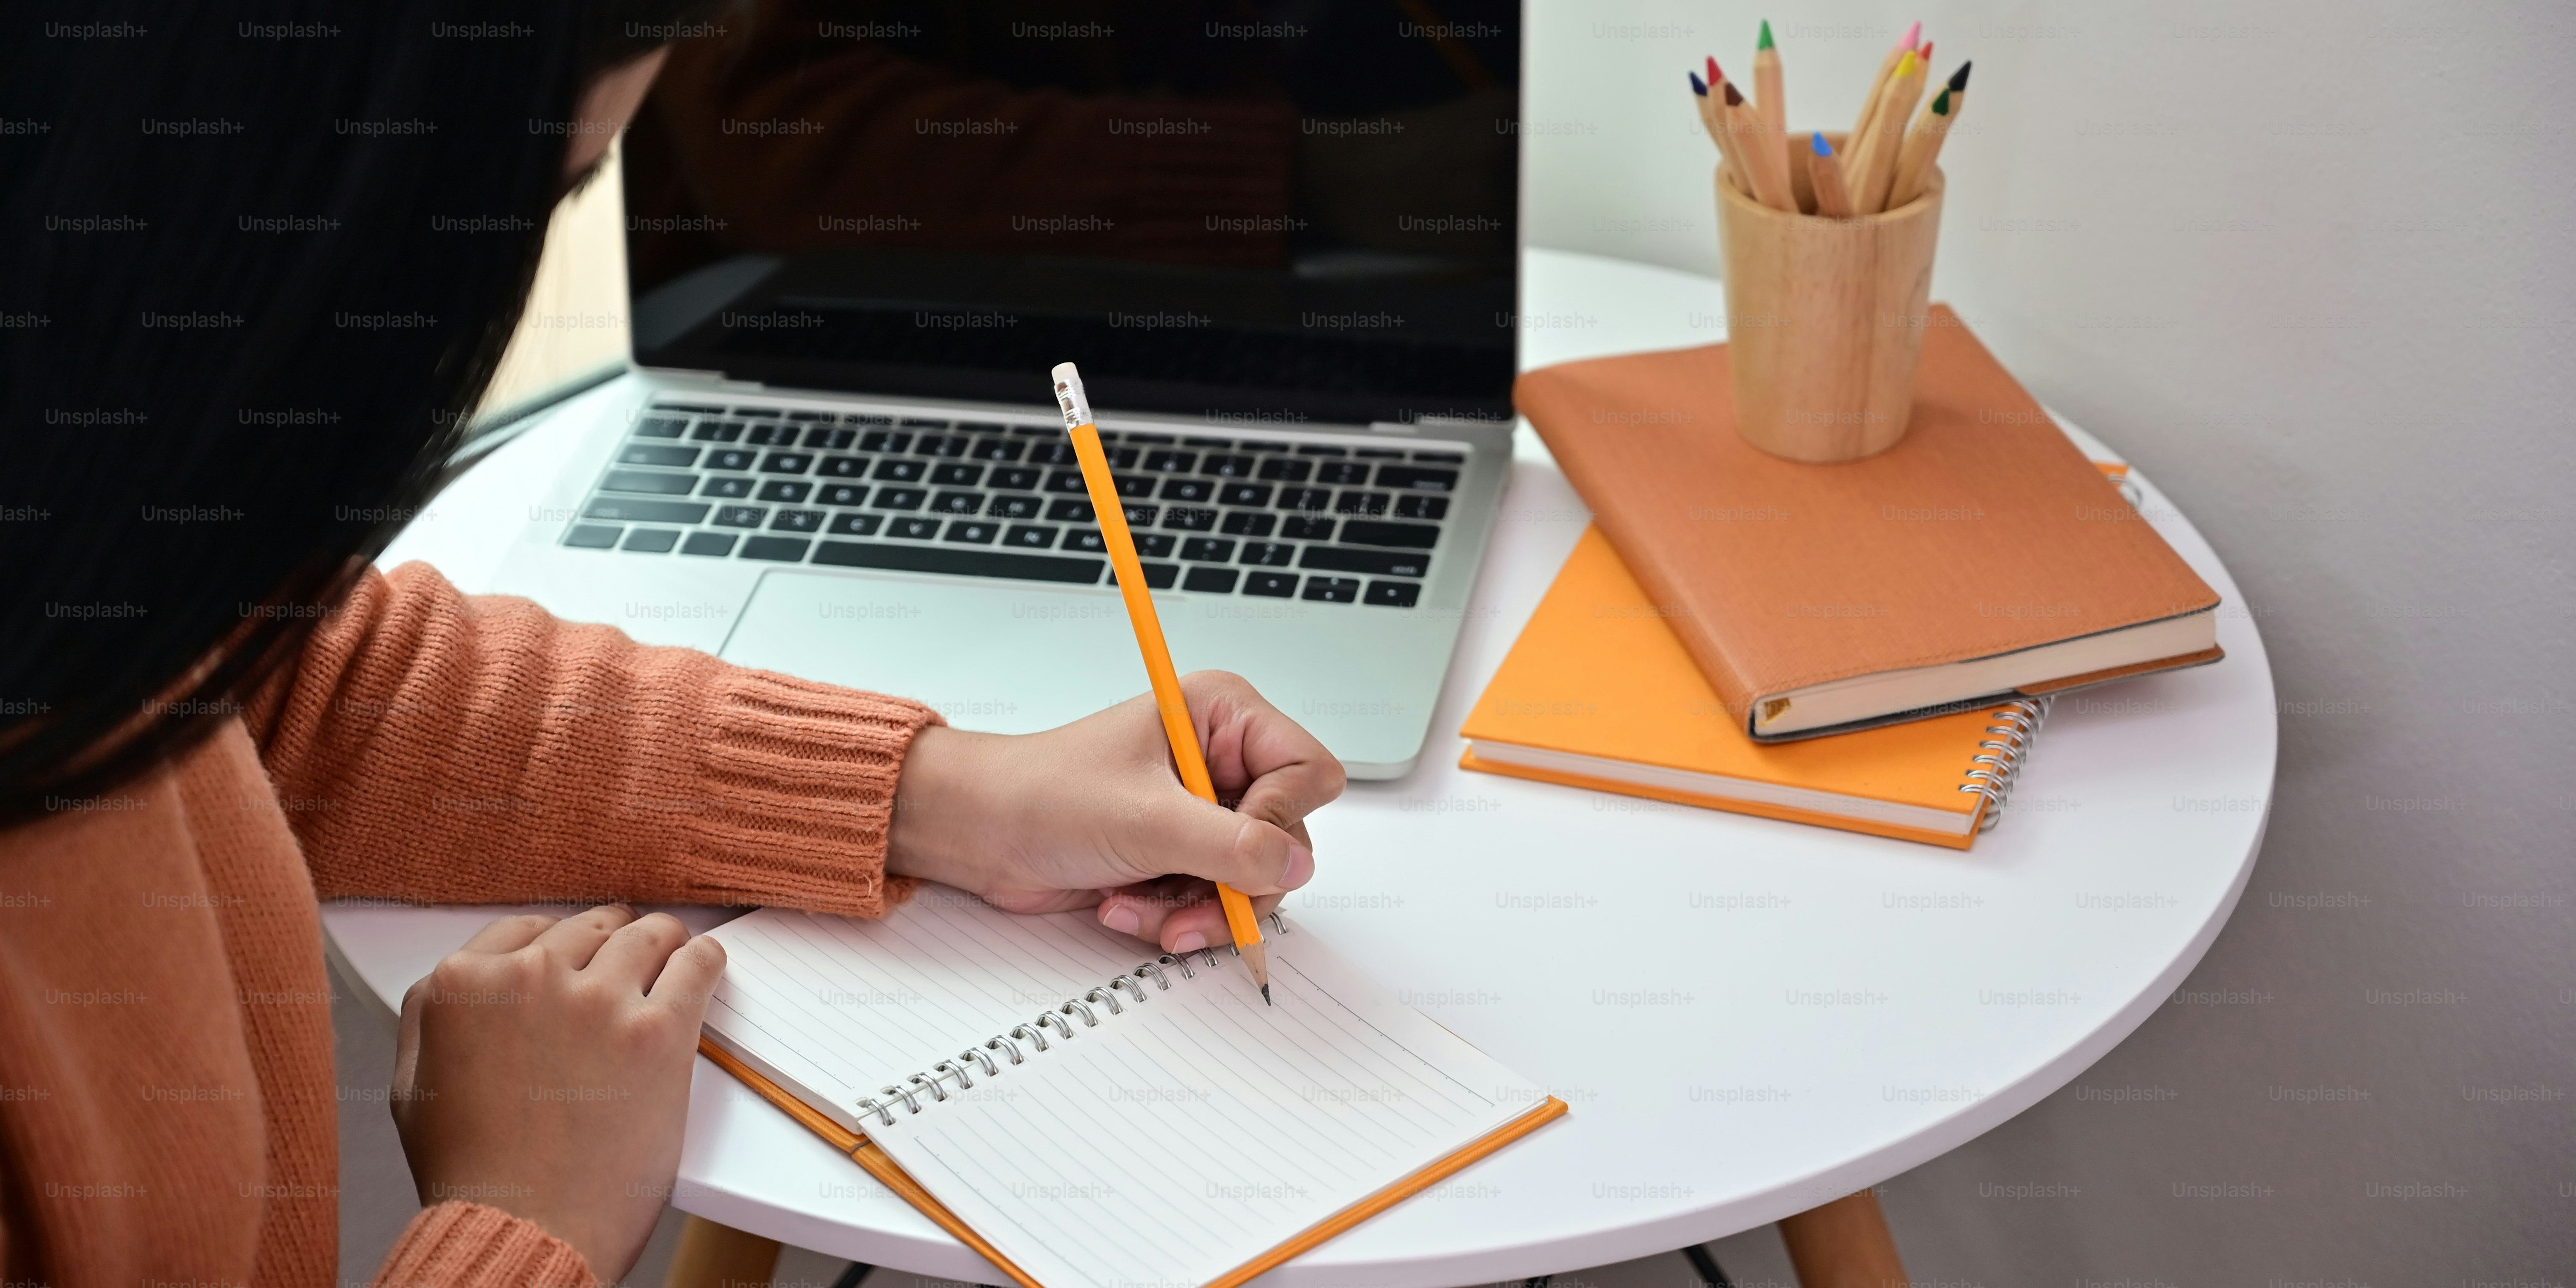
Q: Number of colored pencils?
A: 10